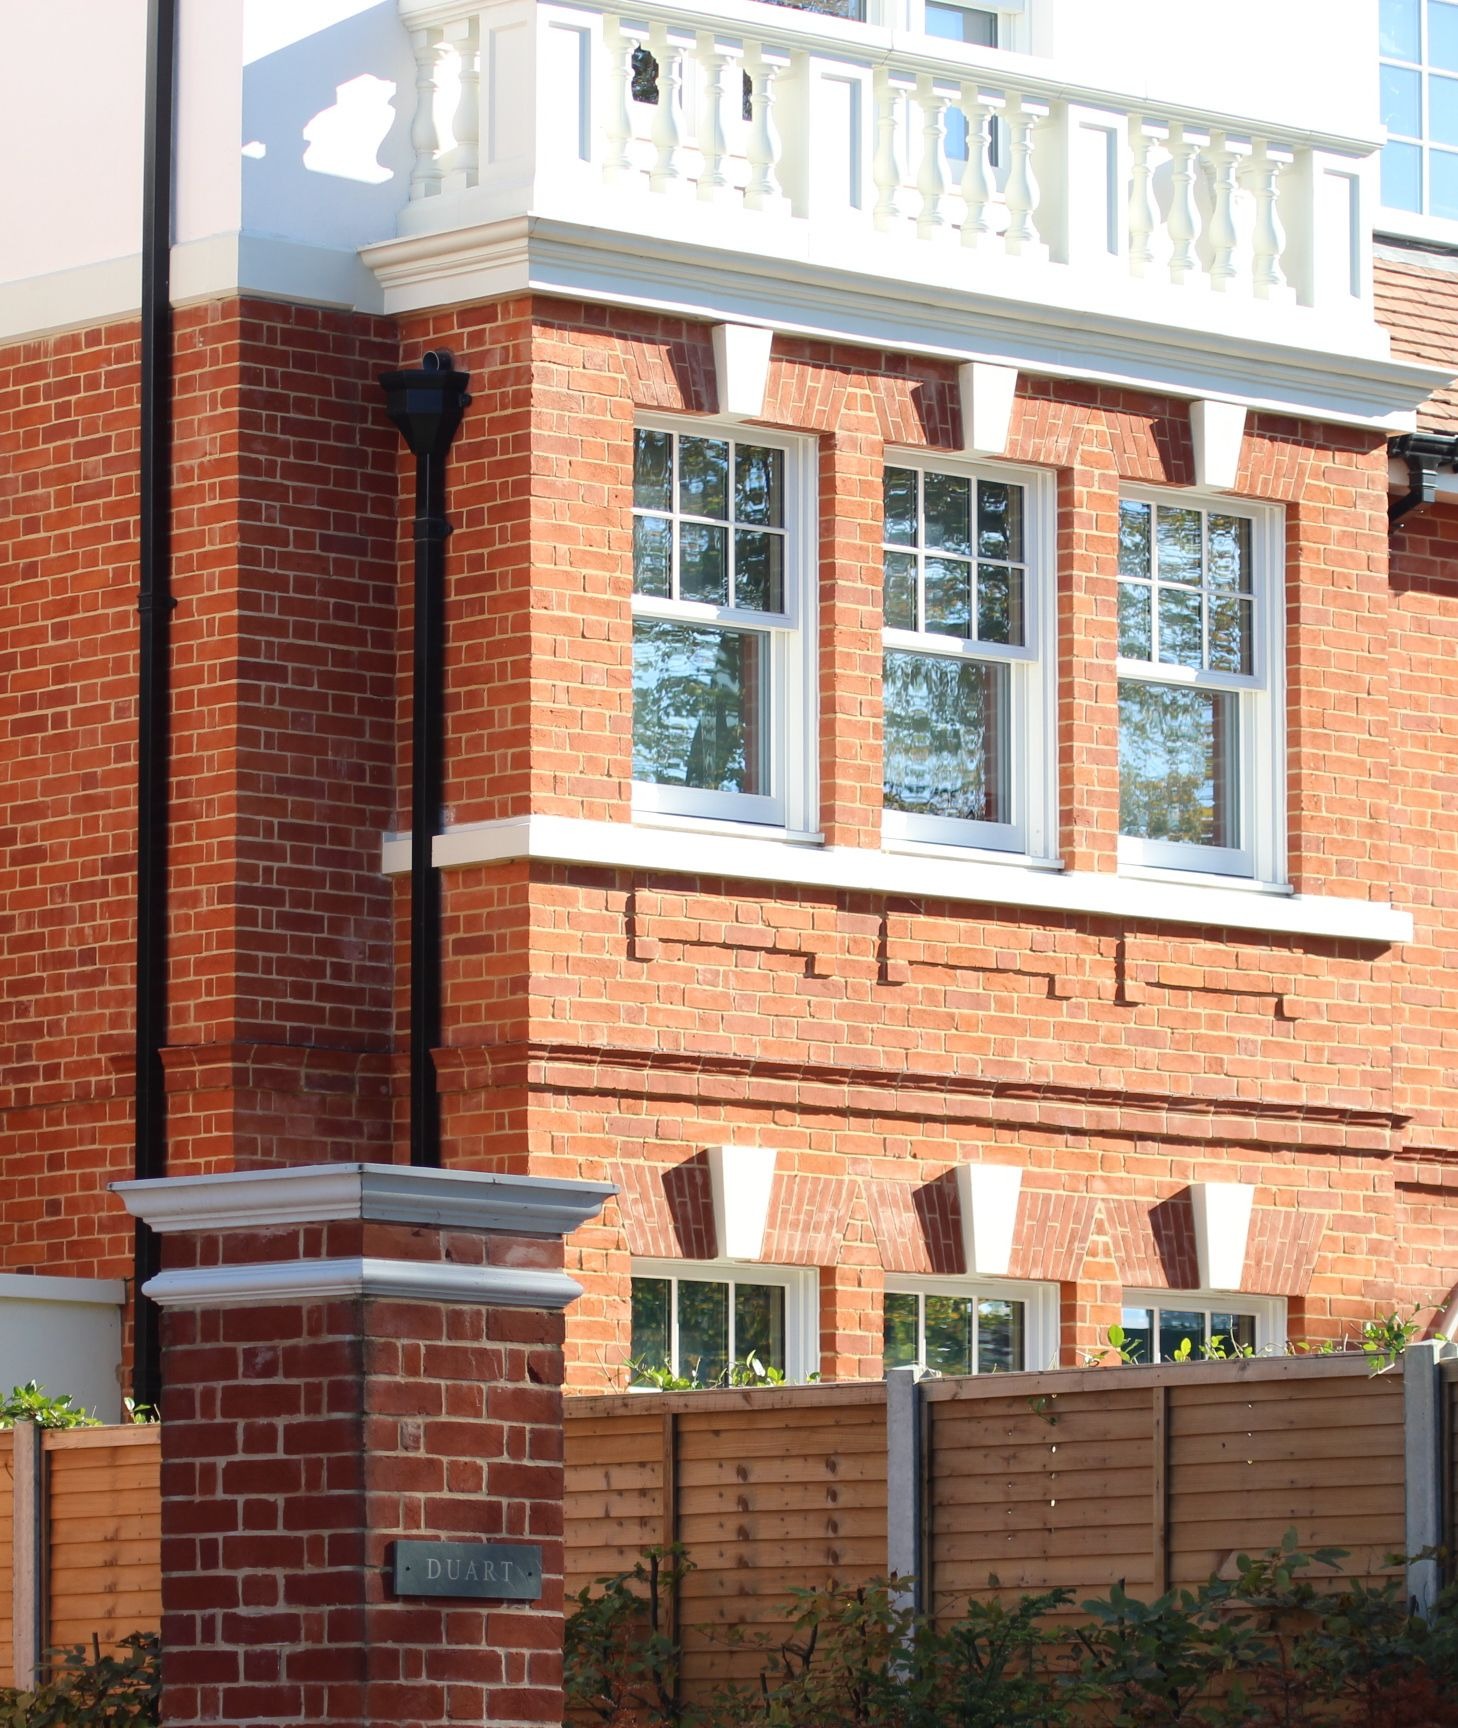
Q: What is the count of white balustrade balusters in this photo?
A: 14